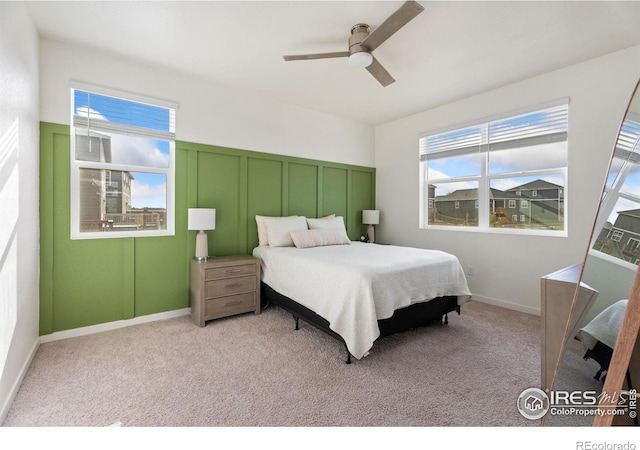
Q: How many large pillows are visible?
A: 4